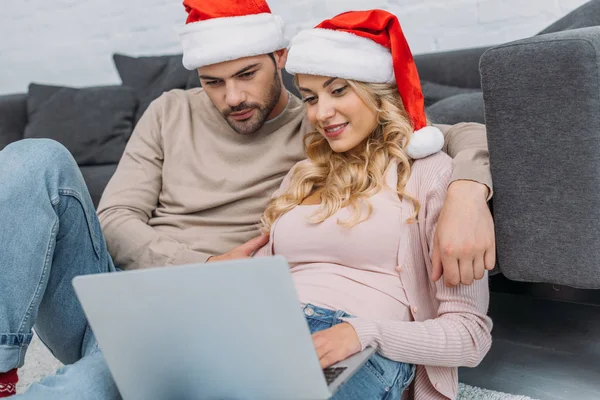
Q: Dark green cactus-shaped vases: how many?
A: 0